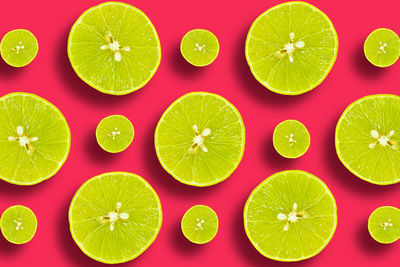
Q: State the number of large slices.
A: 7